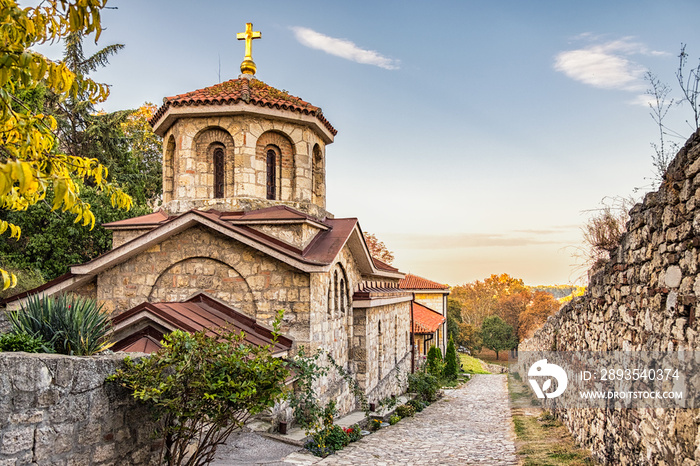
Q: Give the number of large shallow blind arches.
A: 1